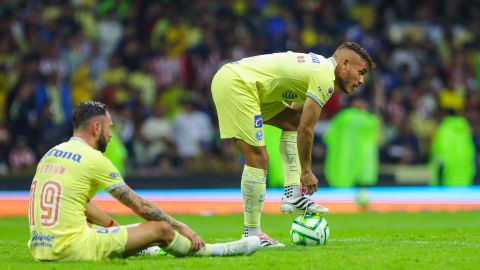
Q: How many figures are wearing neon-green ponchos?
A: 4